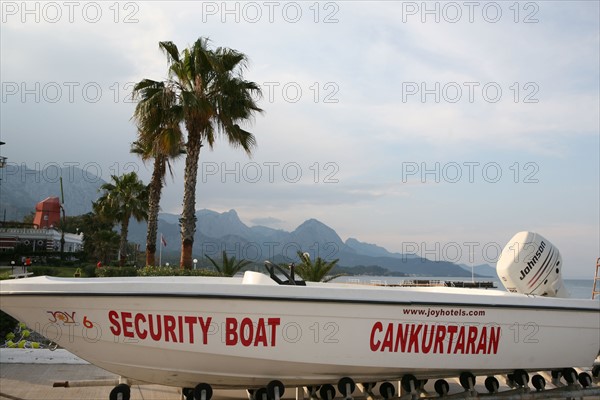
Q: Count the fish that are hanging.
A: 0